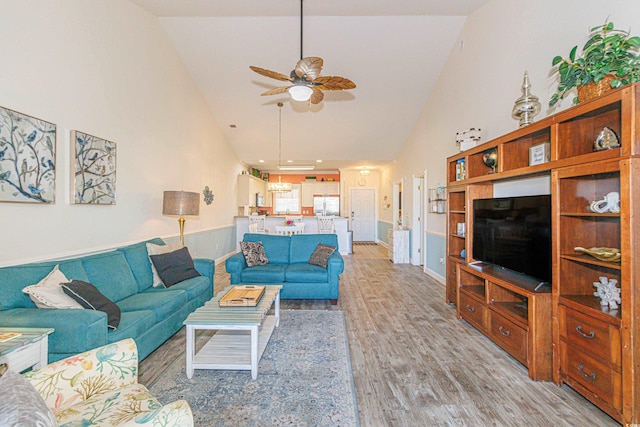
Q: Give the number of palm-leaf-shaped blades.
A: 5